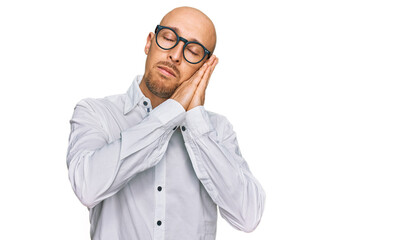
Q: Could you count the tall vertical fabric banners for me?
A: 0